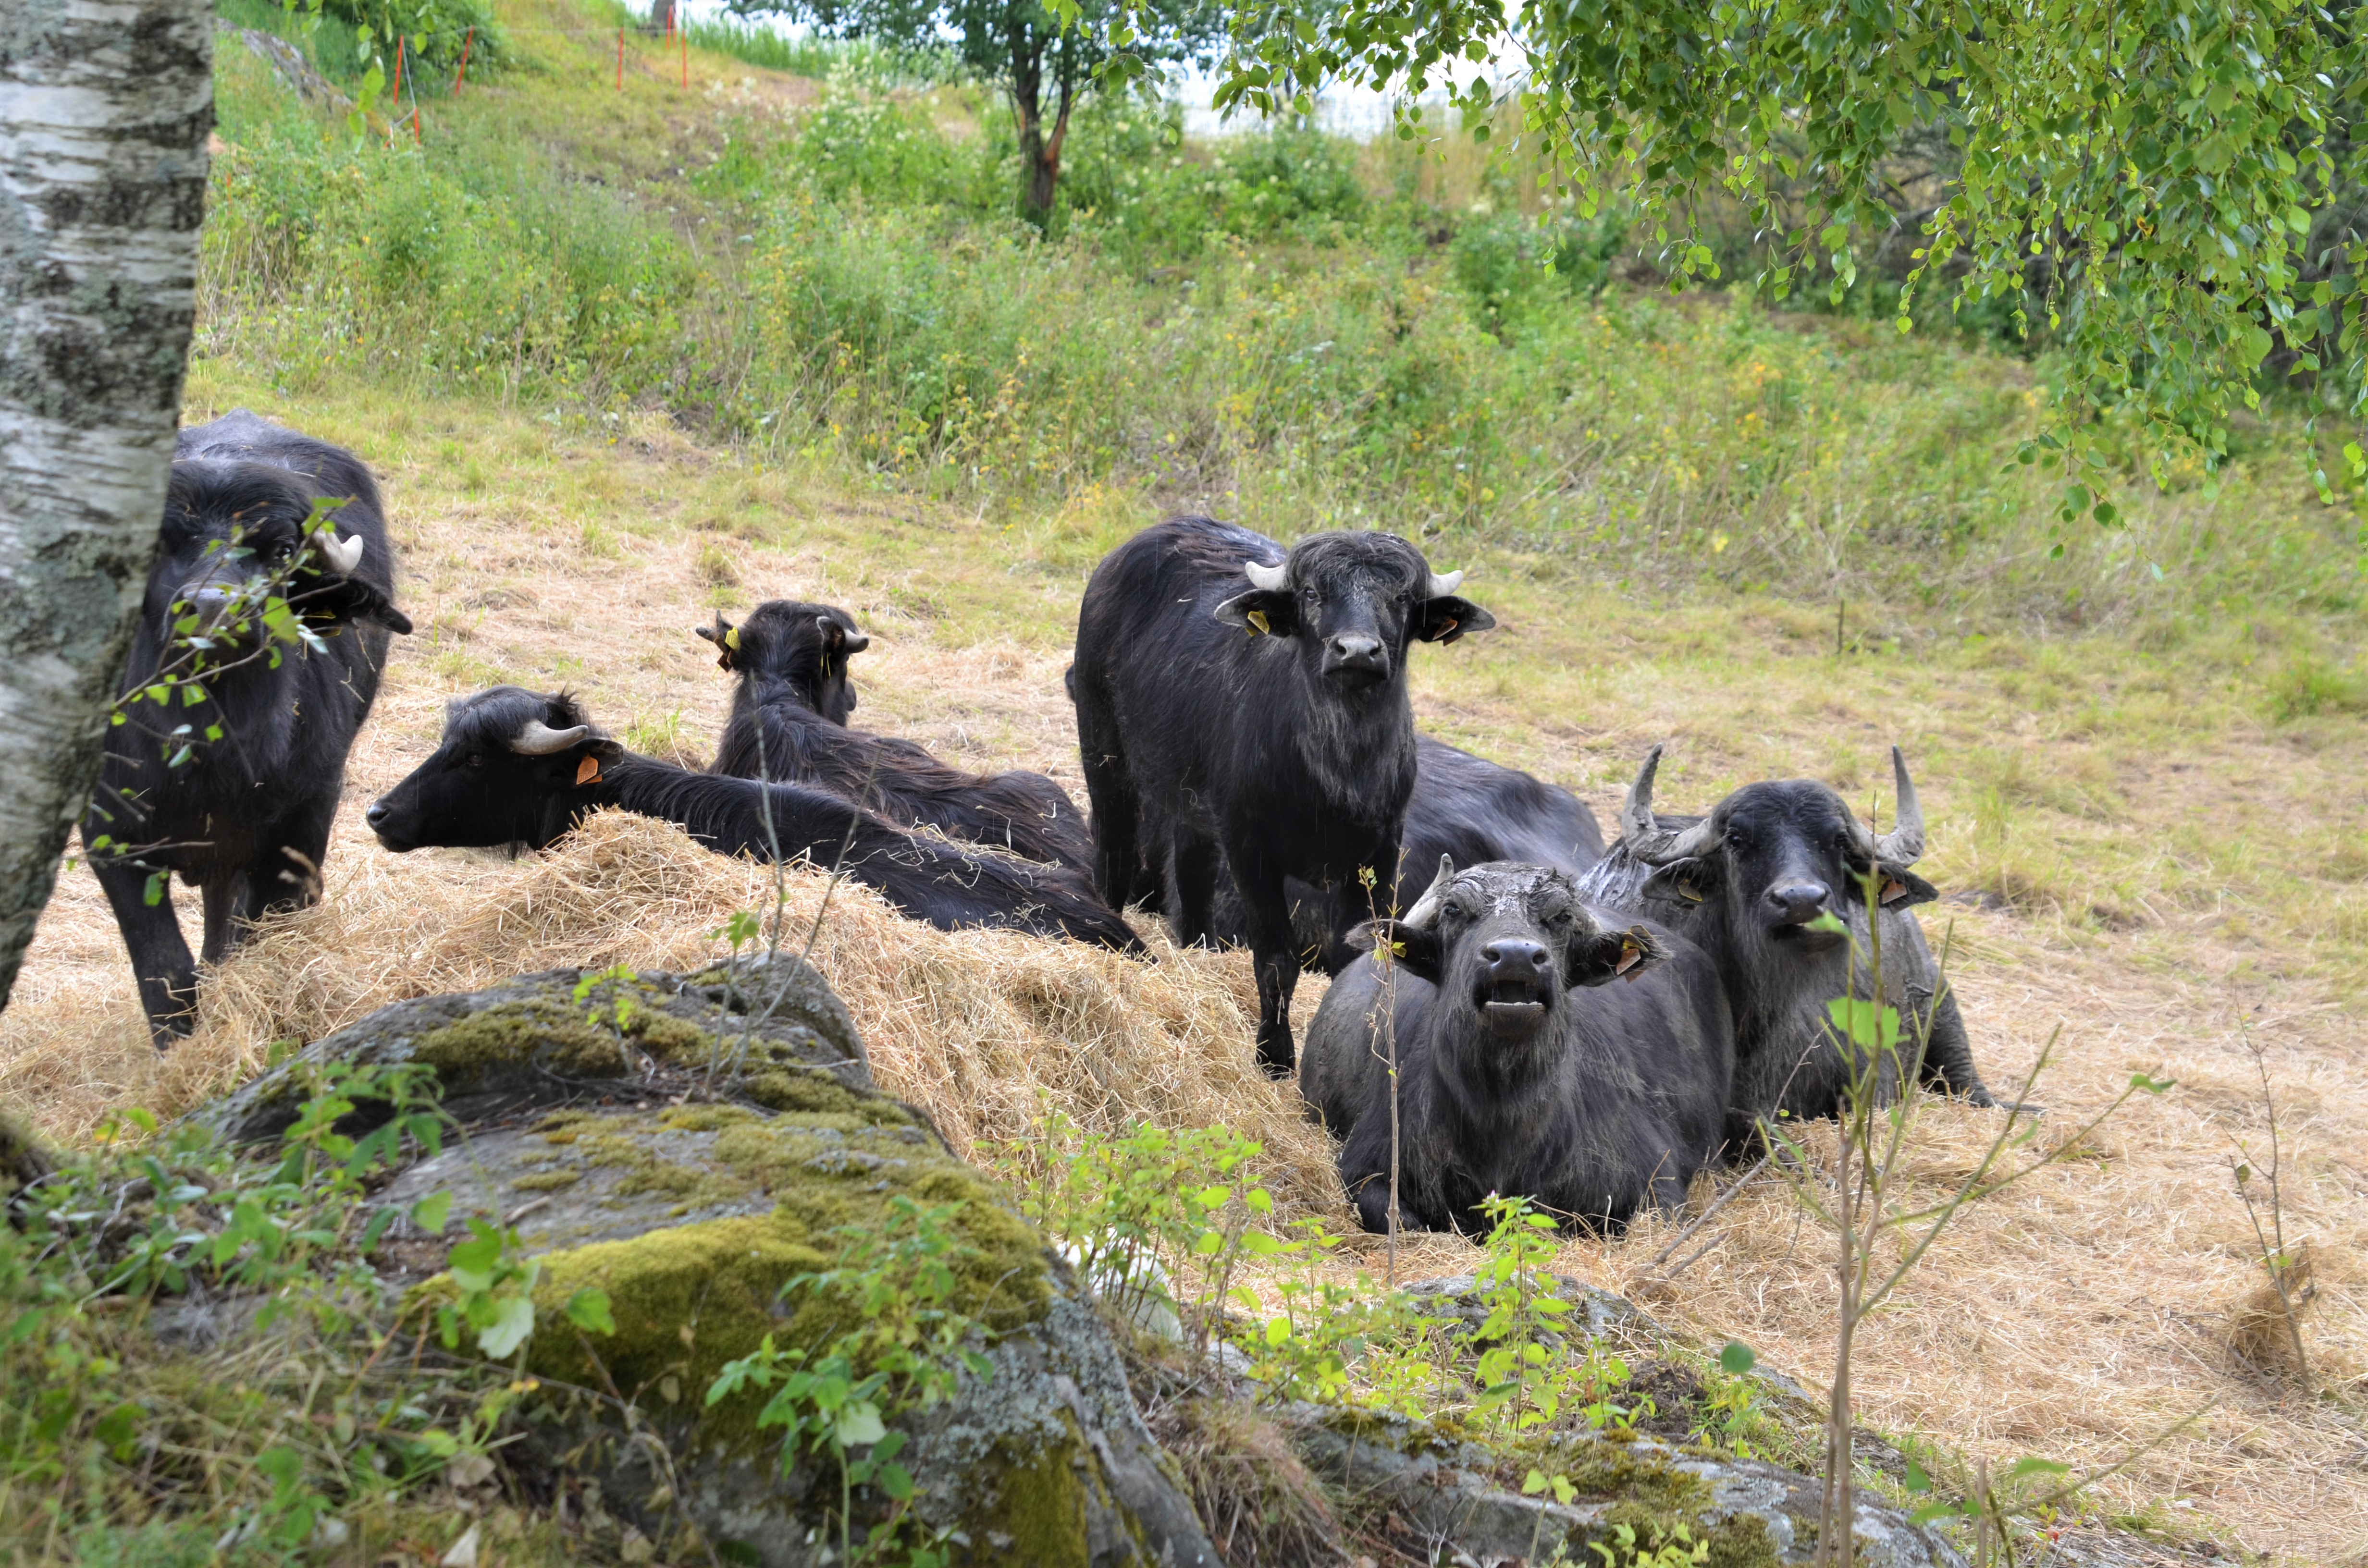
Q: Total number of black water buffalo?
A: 7